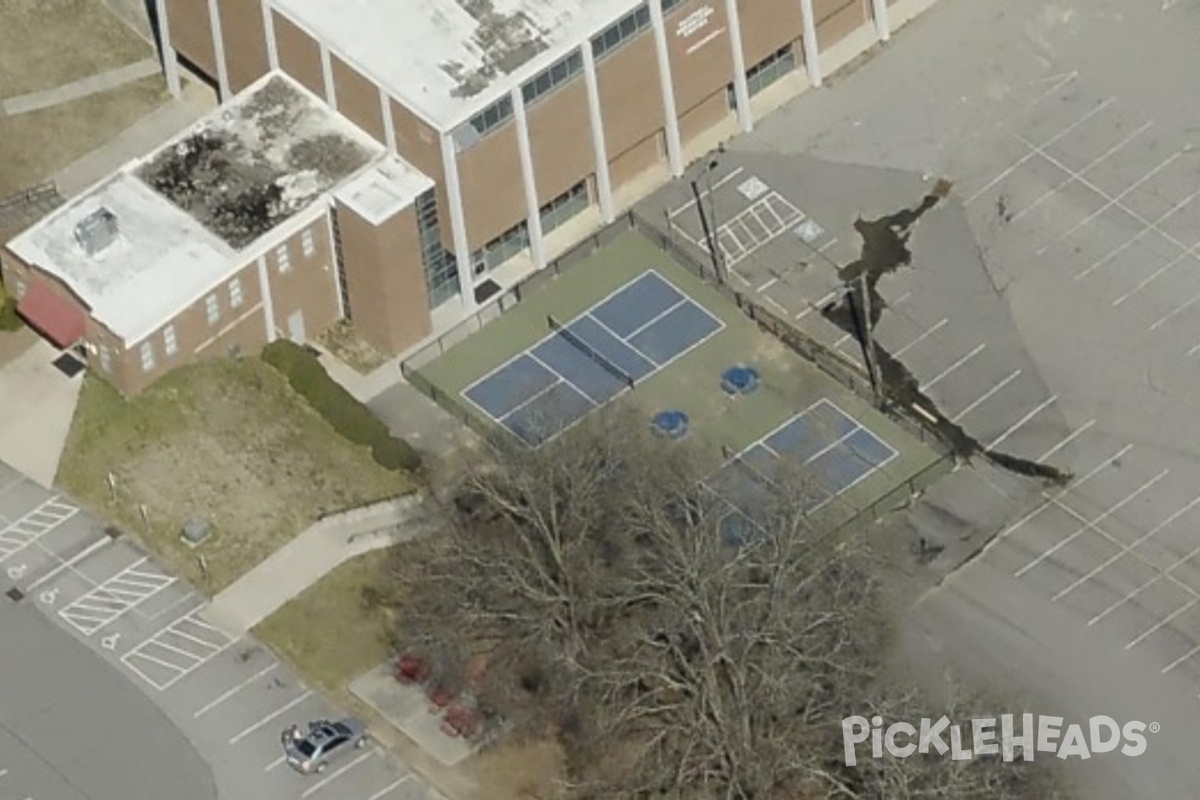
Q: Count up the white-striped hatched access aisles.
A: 4